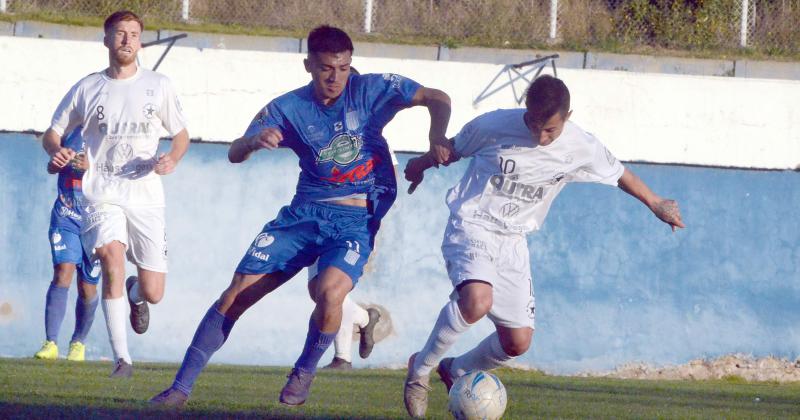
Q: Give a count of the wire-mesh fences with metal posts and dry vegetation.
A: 1